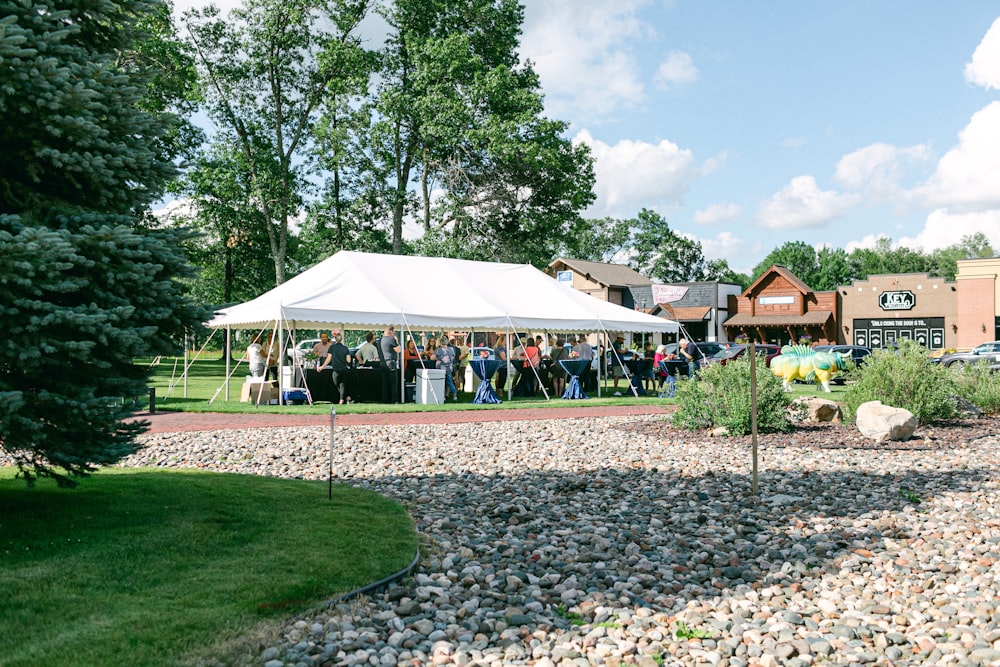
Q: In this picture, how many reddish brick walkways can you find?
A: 1